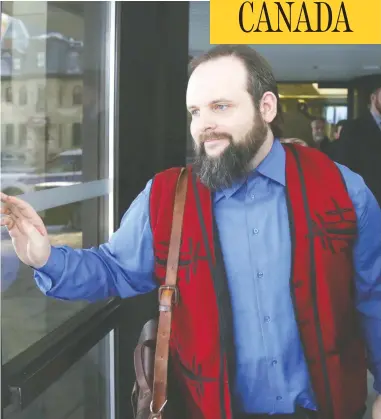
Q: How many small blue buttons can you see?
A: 6